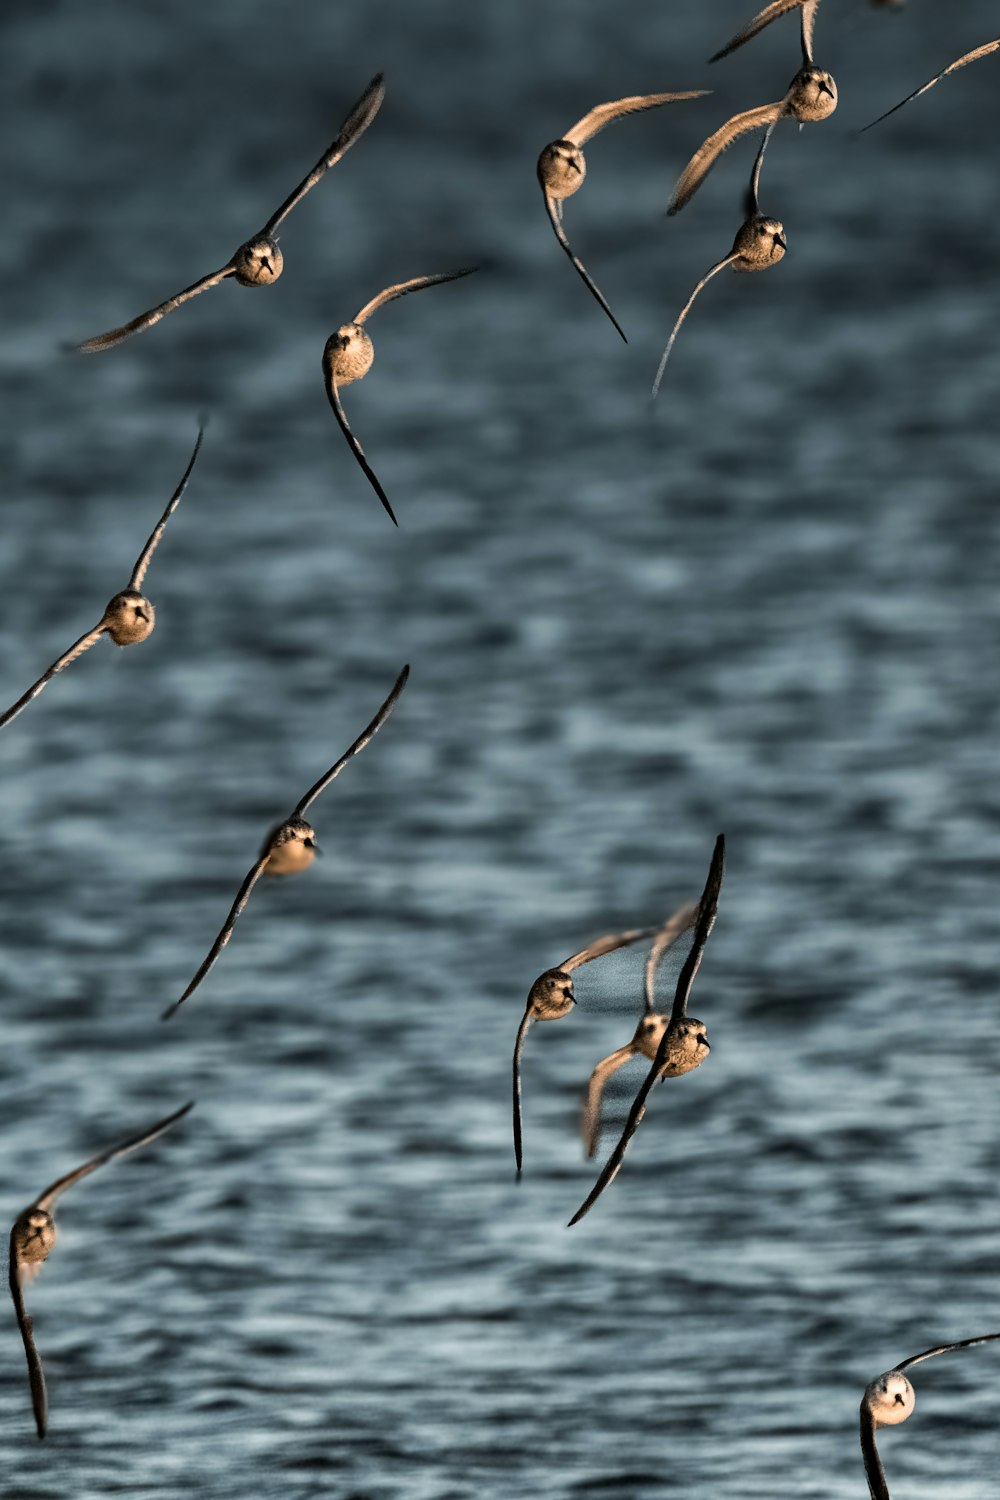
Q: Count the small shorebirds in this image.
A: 12